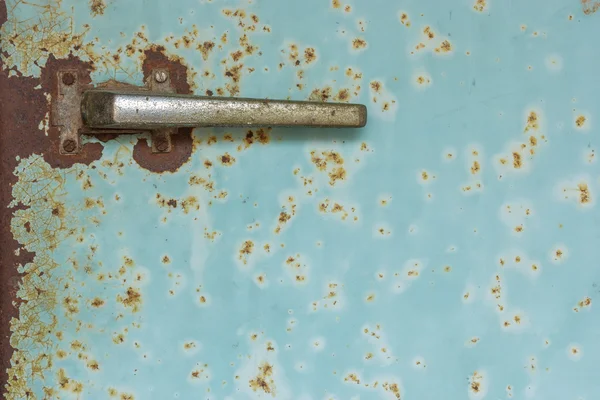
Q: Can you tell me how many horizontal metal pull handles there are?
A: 1